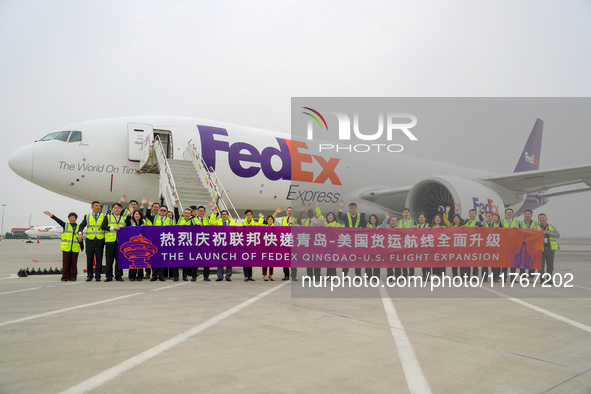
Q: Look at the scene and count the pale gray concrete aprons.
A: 1